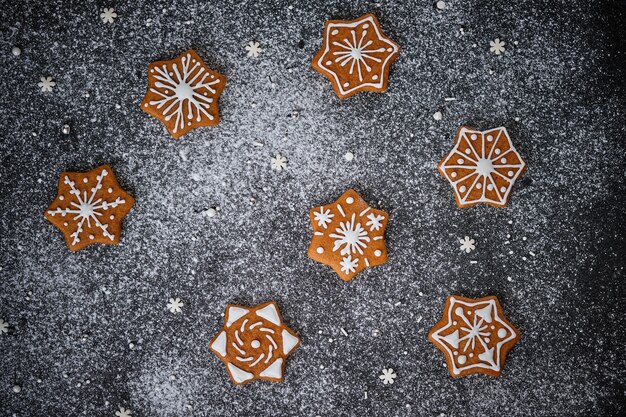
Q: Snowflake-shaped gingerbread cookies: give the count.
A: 7